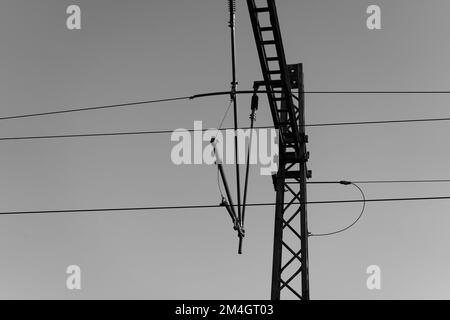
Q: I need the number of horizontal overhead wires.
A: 4